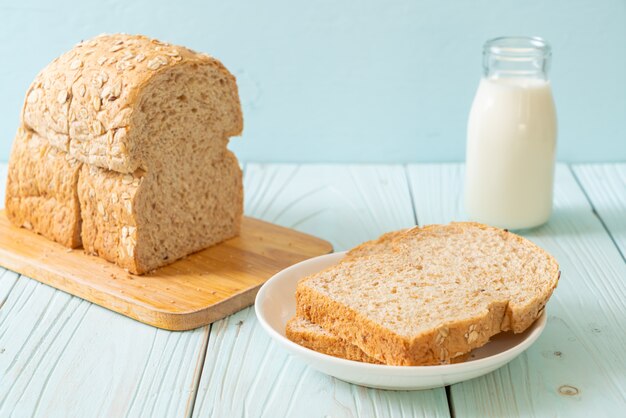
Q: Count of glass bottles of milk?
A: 1